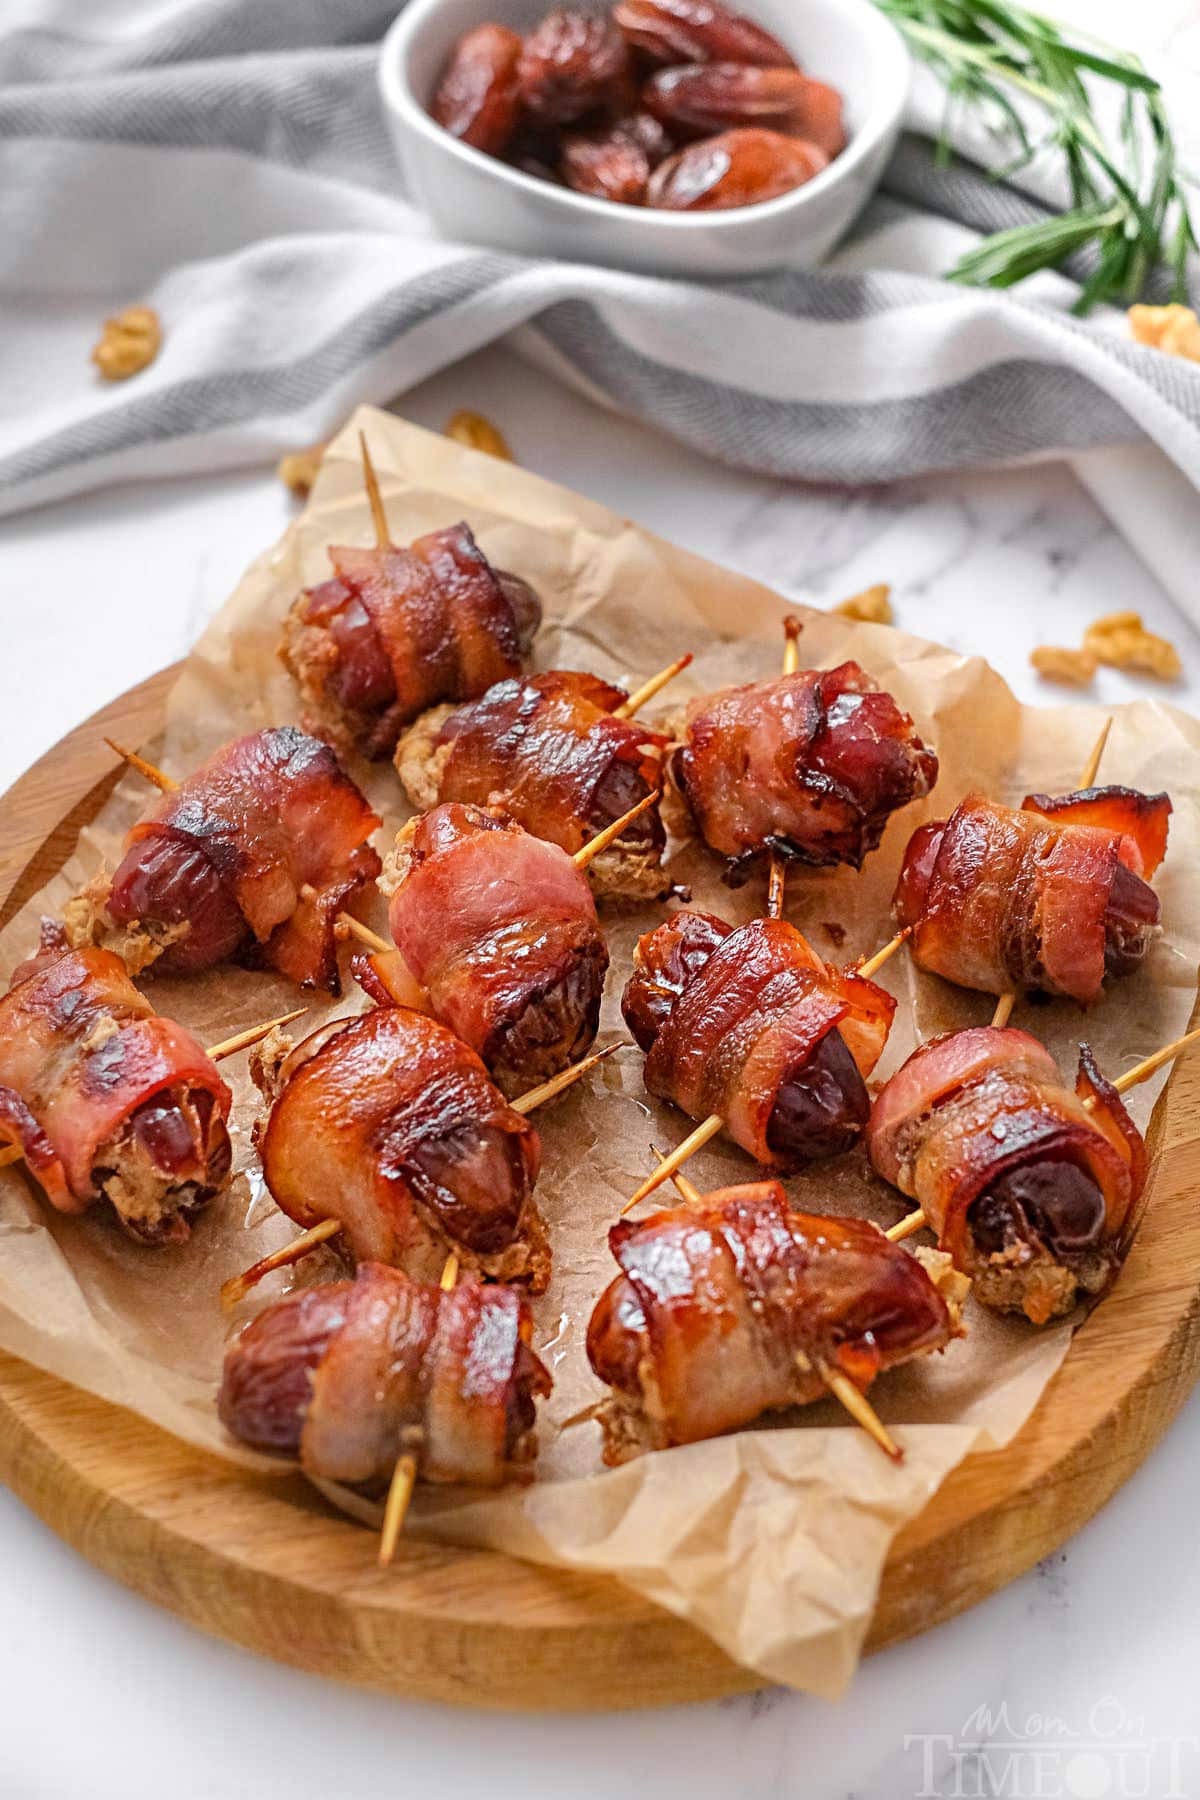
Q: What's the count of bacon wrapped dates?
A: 12